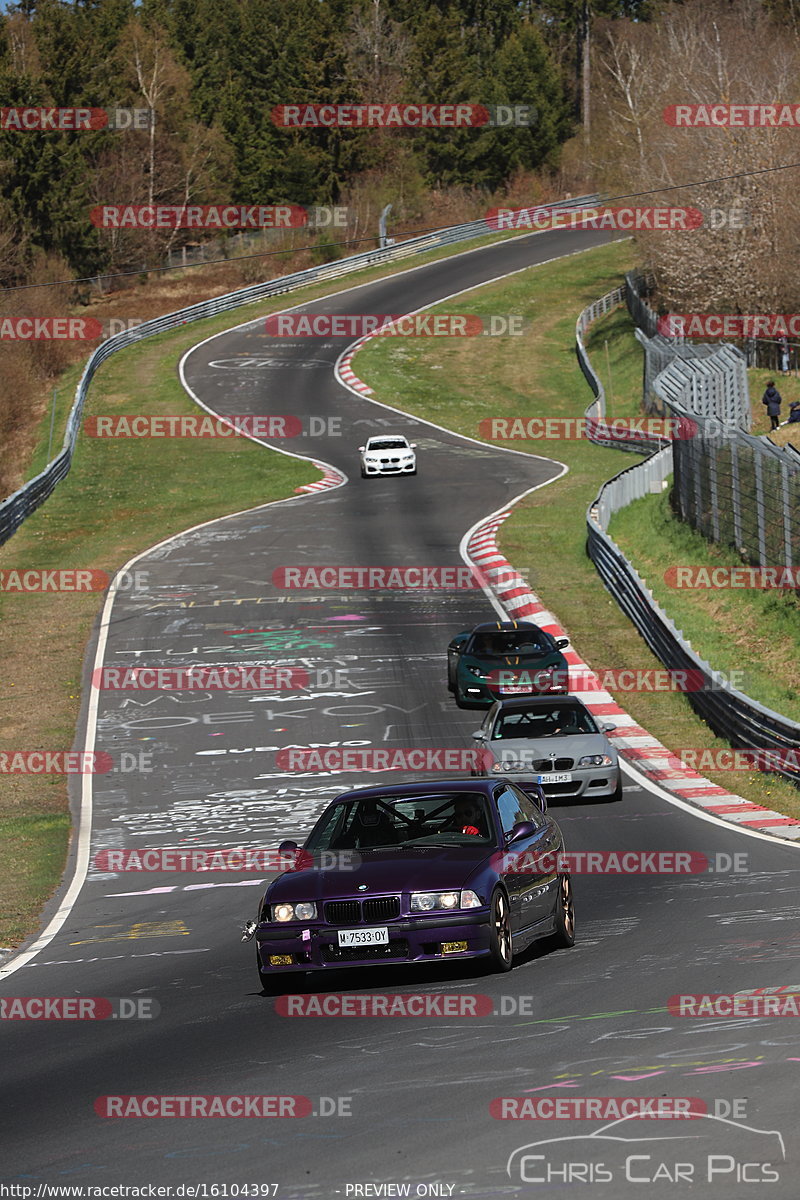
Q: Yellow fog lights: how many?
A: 2